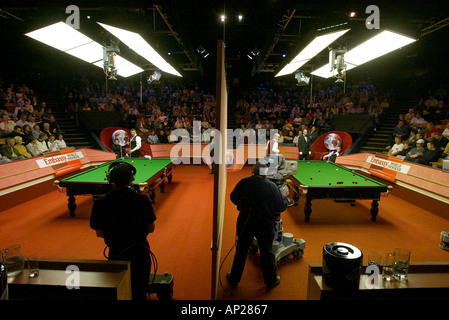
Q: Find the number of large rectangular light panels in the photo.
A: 4